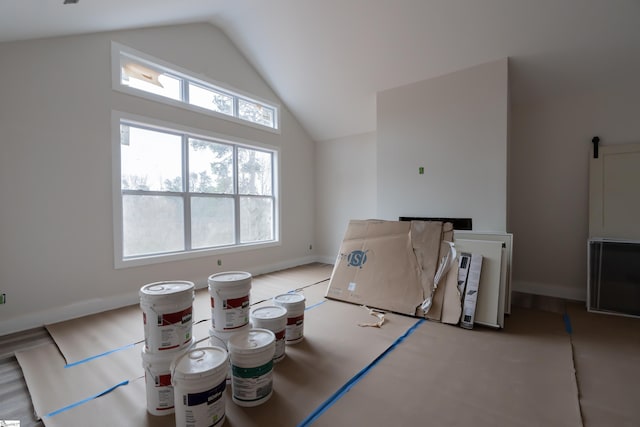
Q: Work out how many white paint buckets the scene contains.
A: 8